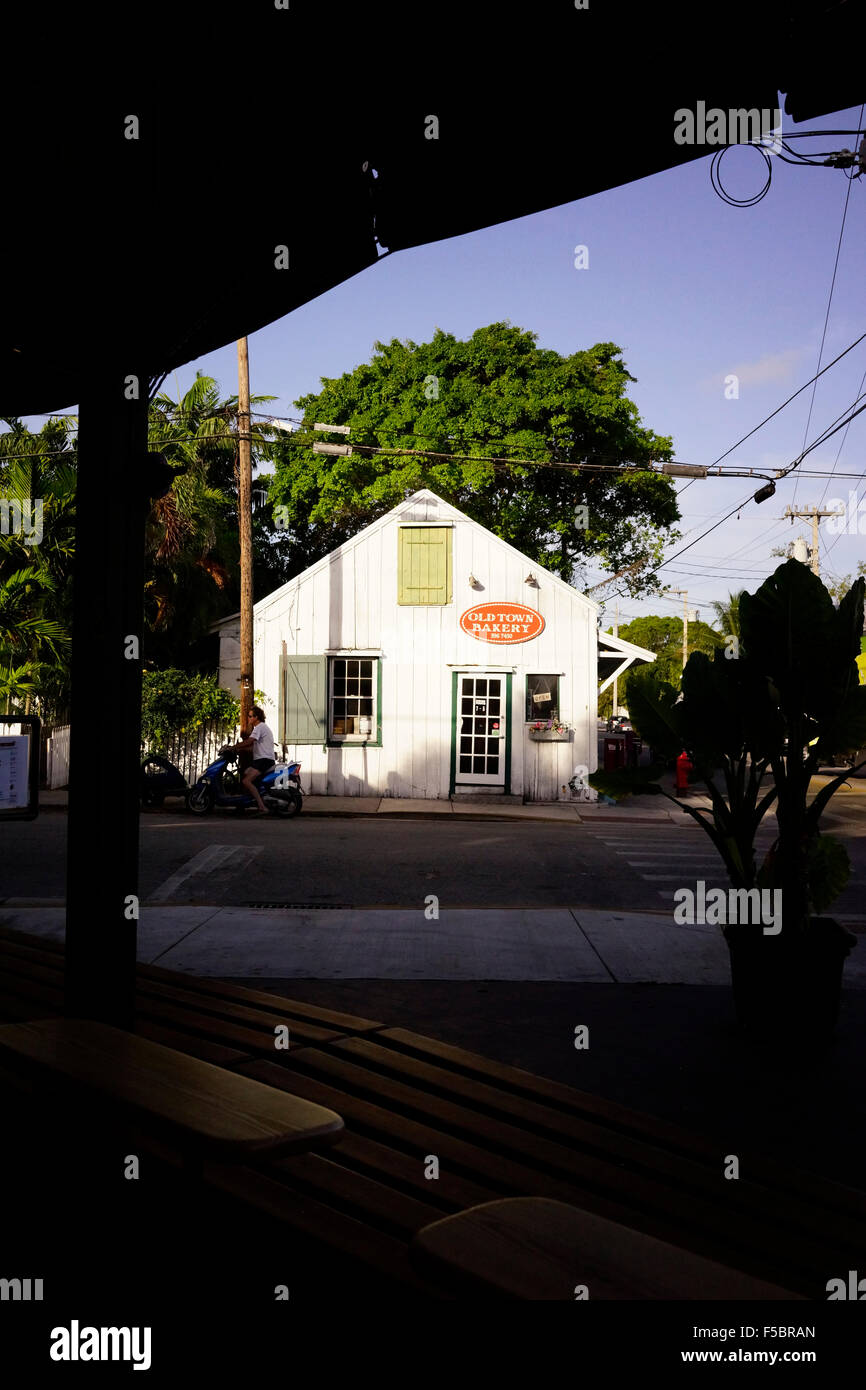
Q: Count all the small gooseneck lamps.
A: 2